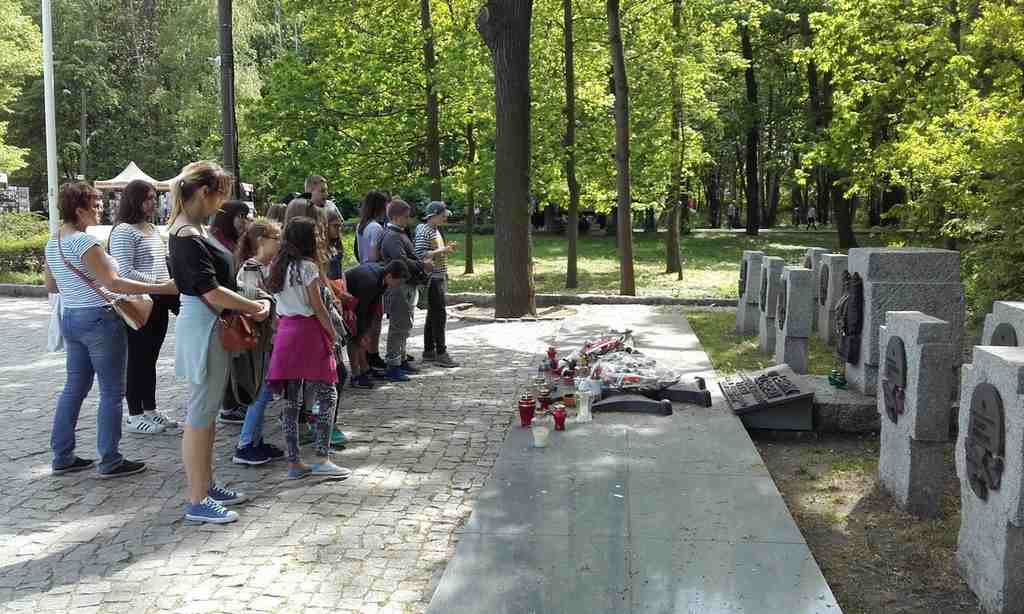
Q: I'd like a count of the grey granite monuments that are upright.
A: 9